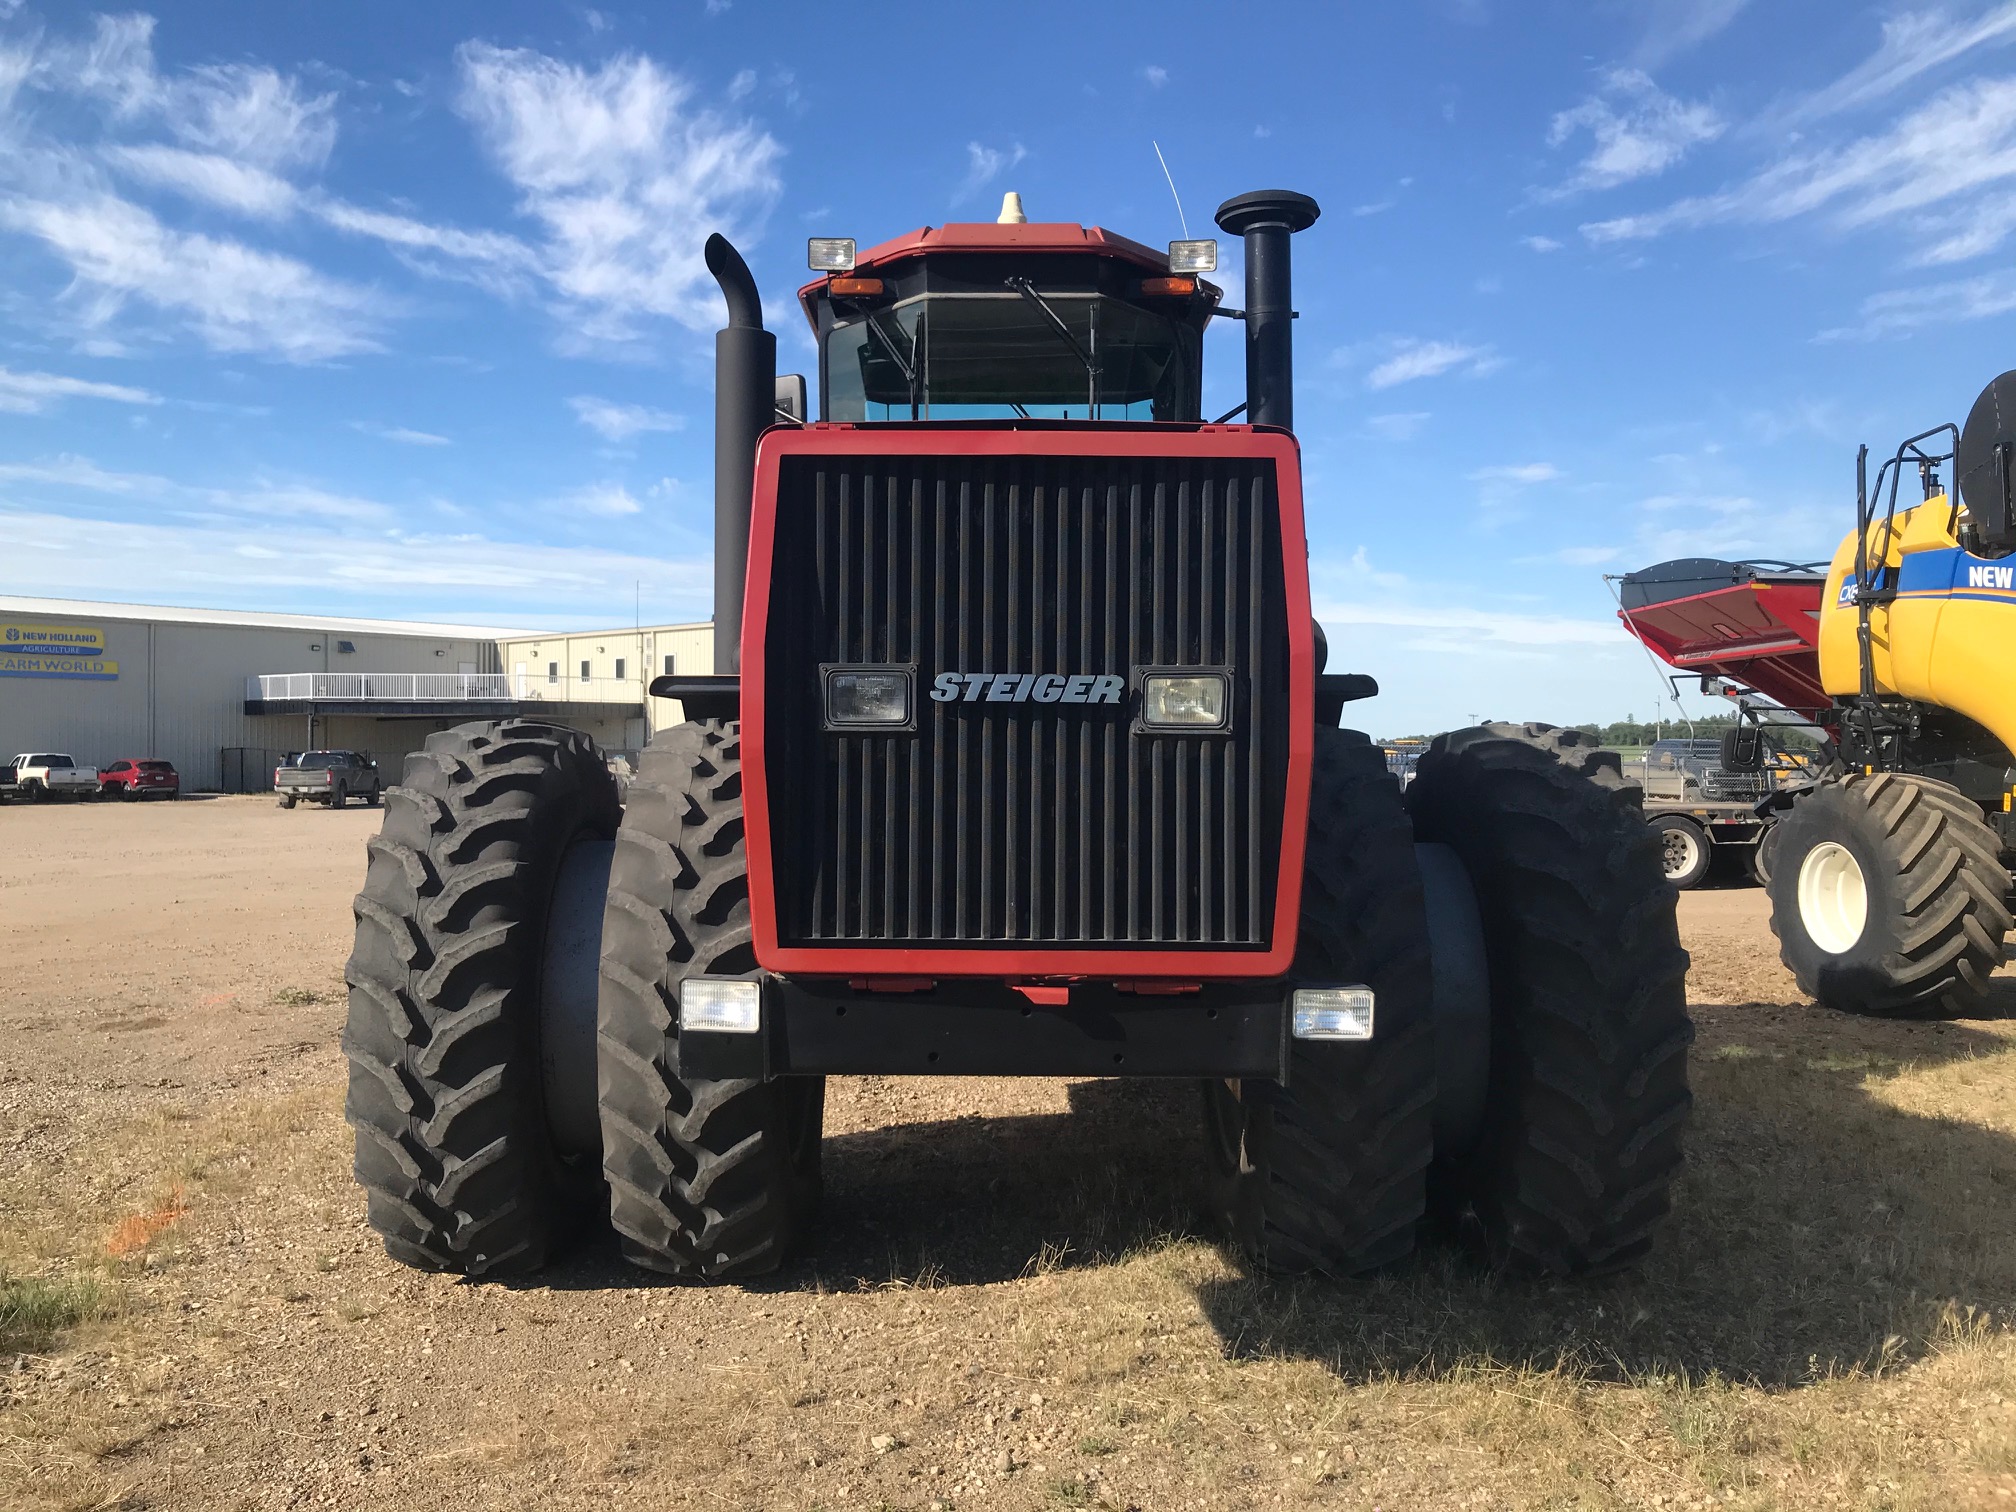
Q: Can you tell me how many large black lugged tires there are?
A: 5